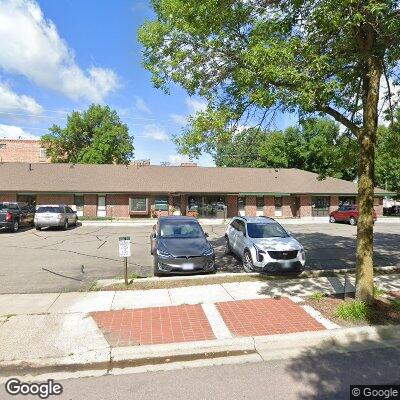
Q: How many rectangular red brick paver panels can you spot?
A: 2